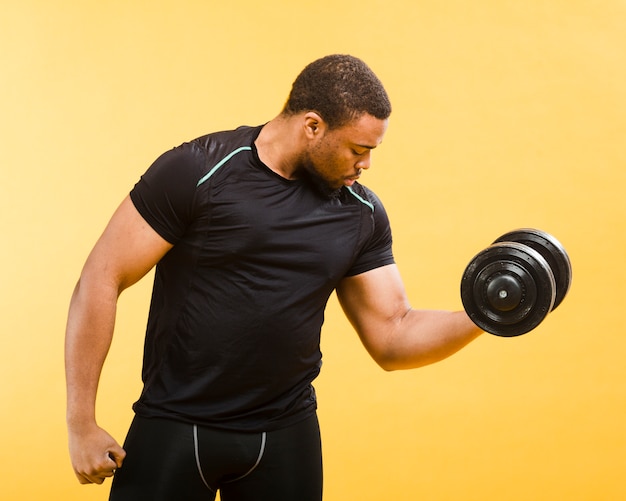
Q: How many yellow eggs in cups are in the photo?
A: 0